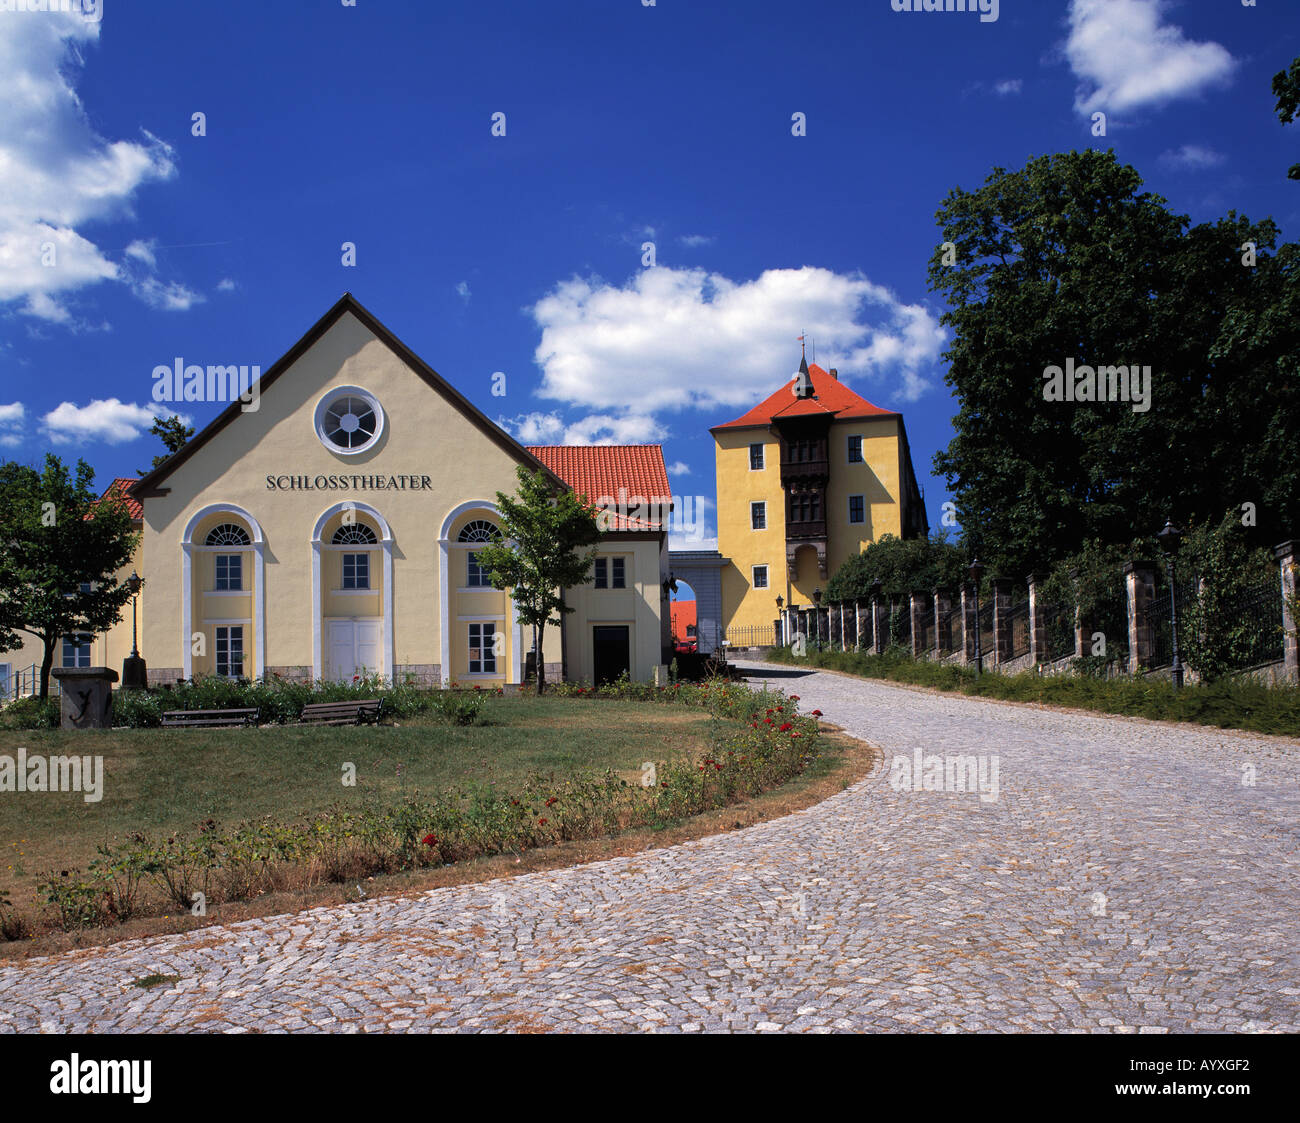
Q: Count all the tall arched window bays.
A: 3